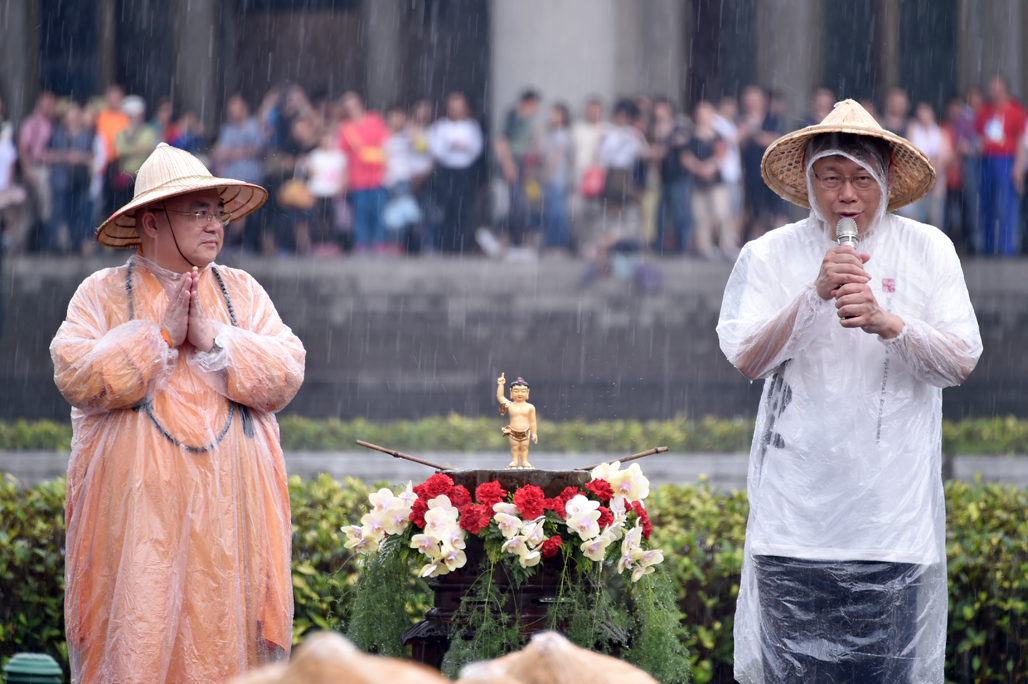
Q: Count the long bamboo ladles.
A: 2